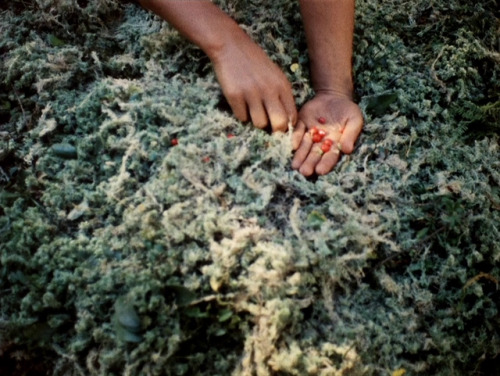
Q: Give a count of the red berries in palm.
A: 6